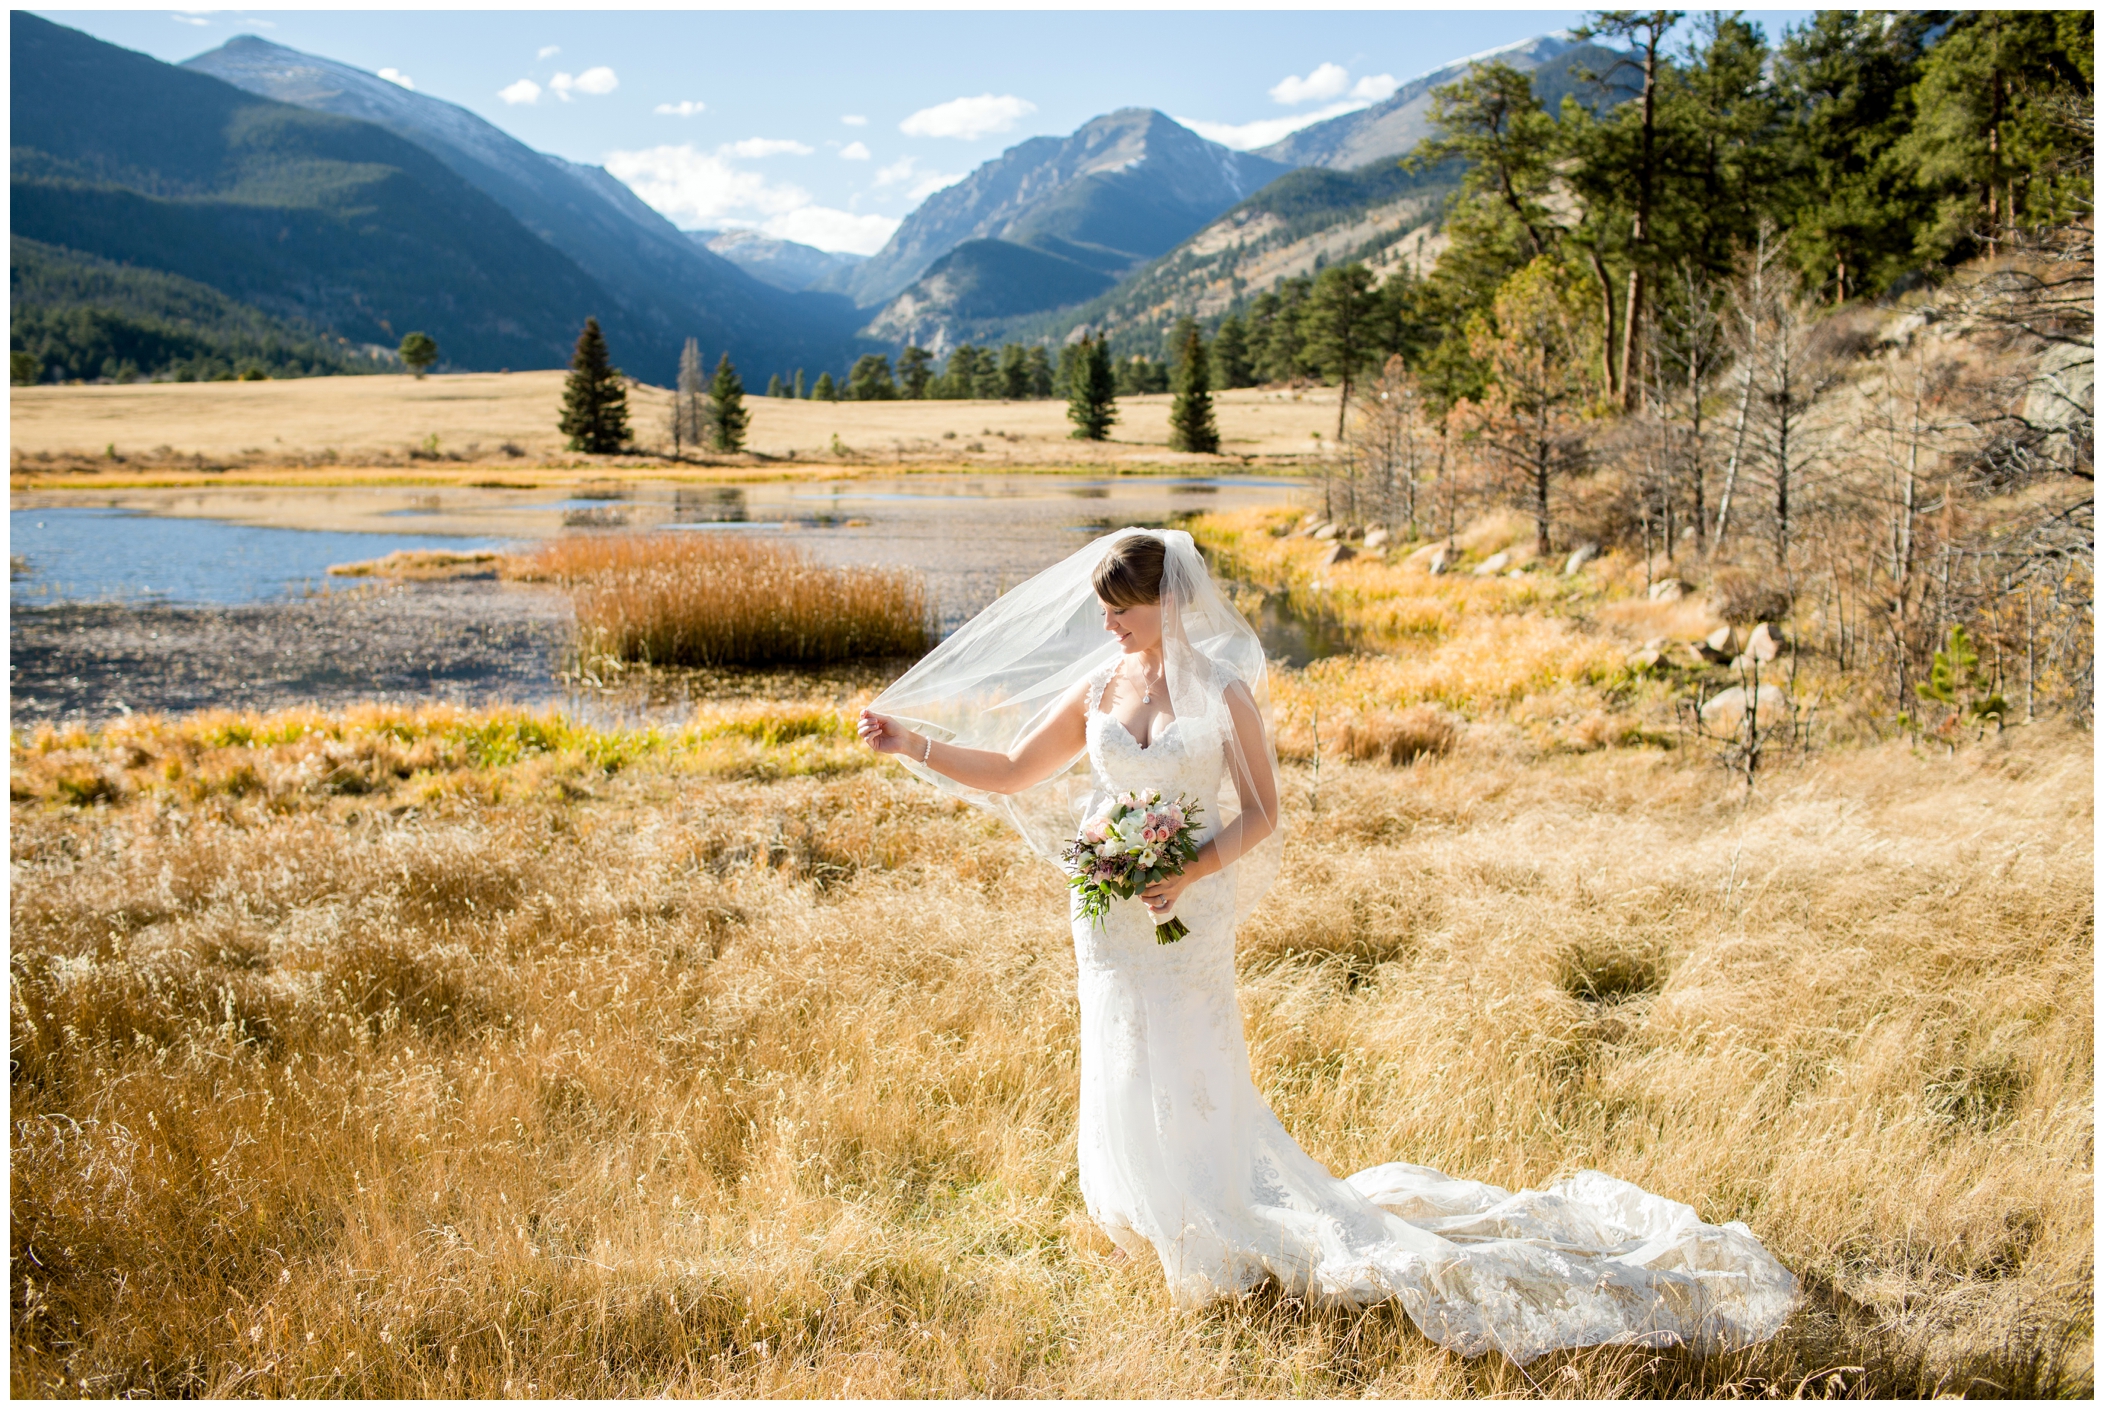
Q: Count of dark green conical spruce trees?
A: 4